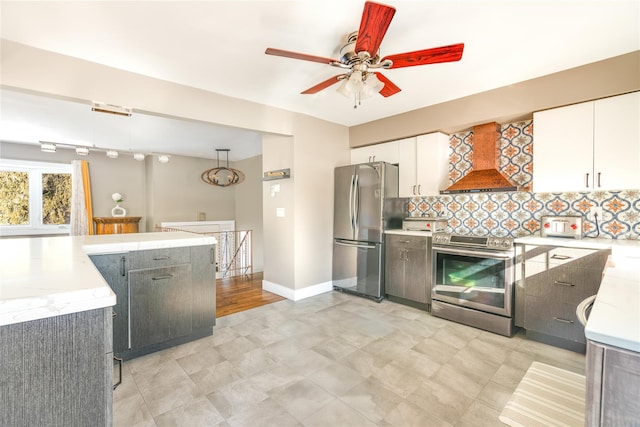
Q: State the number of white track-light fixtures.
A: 5